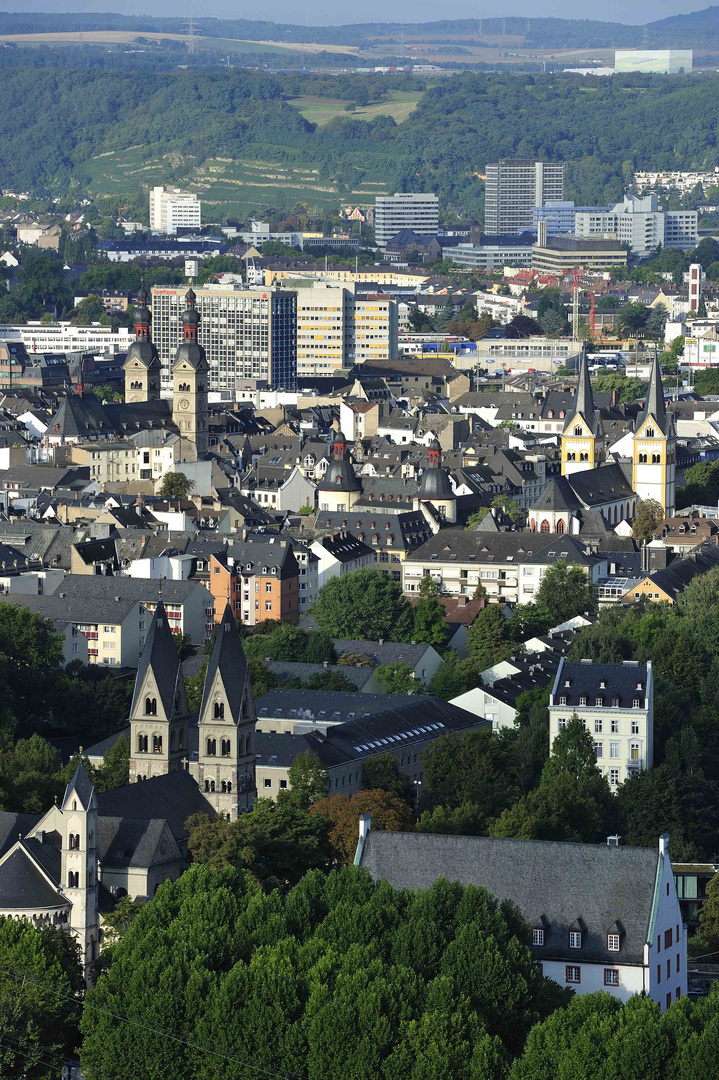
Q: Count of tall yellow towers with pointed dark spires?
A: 2